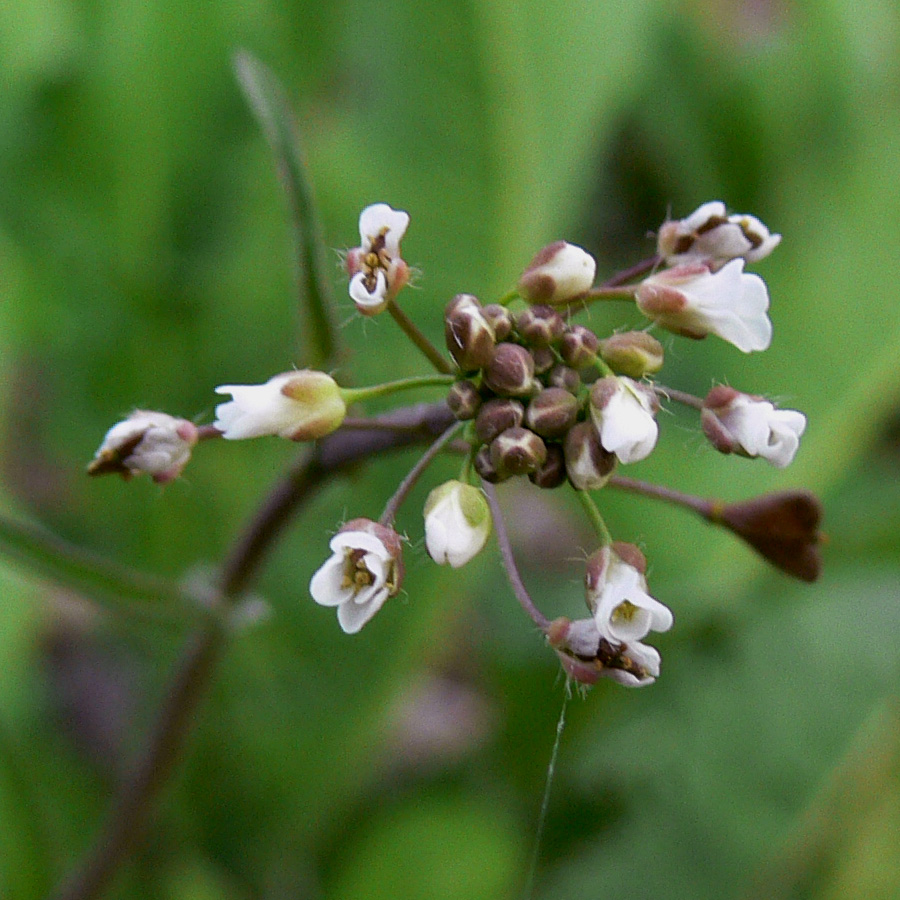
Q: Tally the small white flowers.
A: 12